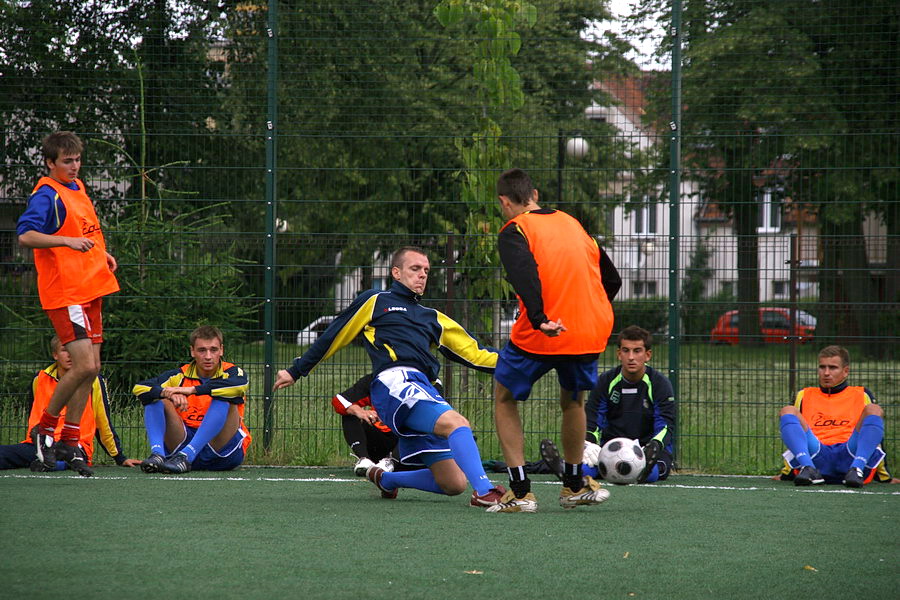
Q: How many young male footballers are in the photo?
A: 8